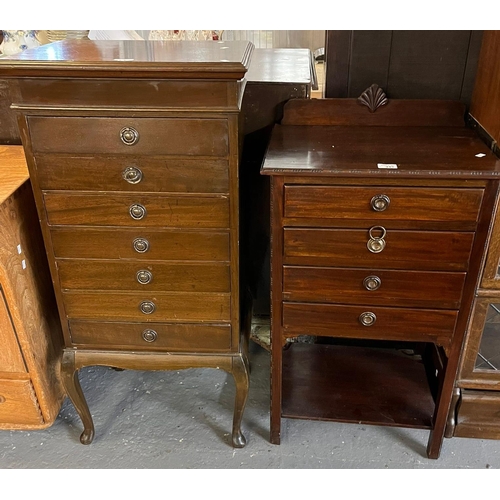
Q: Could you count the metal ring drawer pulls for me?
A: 11